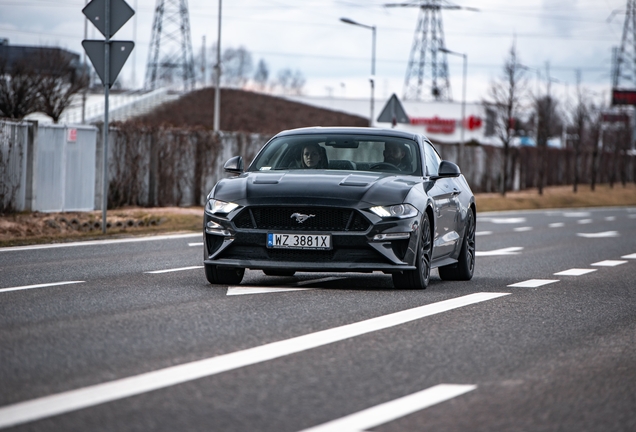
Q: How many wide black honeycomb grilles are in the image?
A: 1